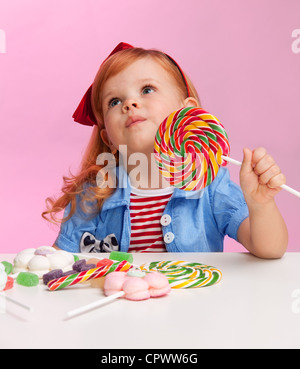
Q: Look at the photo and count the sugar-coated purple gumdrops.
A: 4